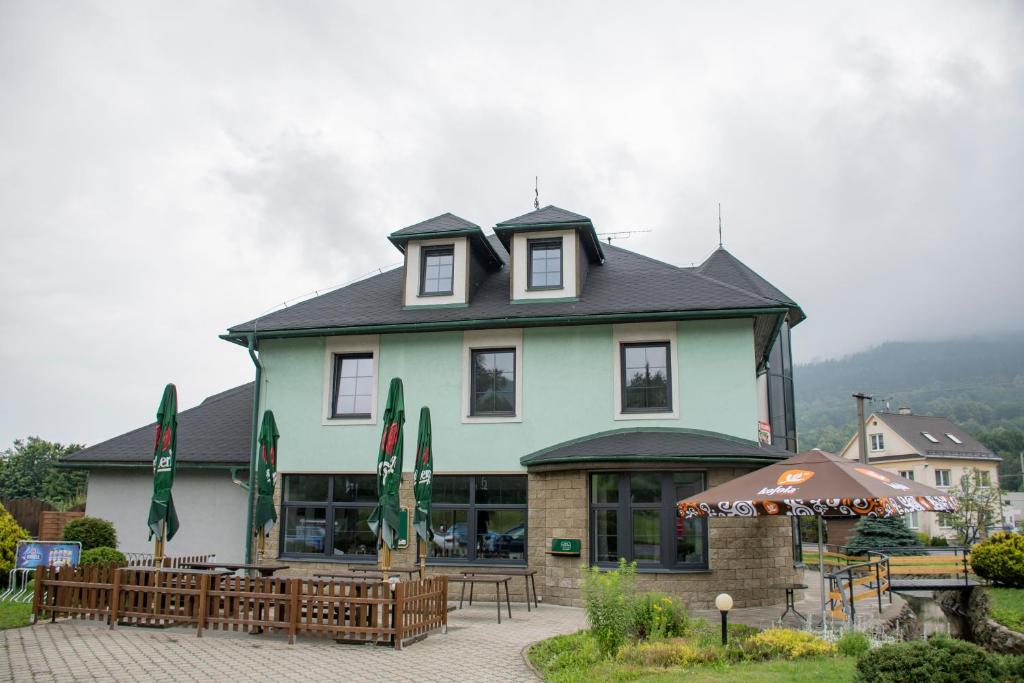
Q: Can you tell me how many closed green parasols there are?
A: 4